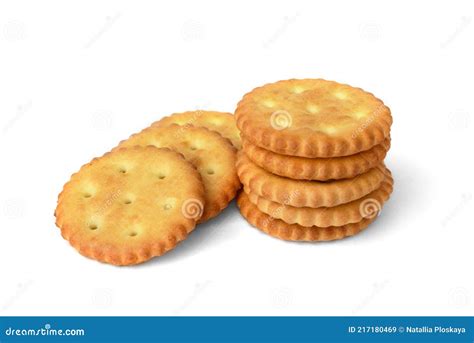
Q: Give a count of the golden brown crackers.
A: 8